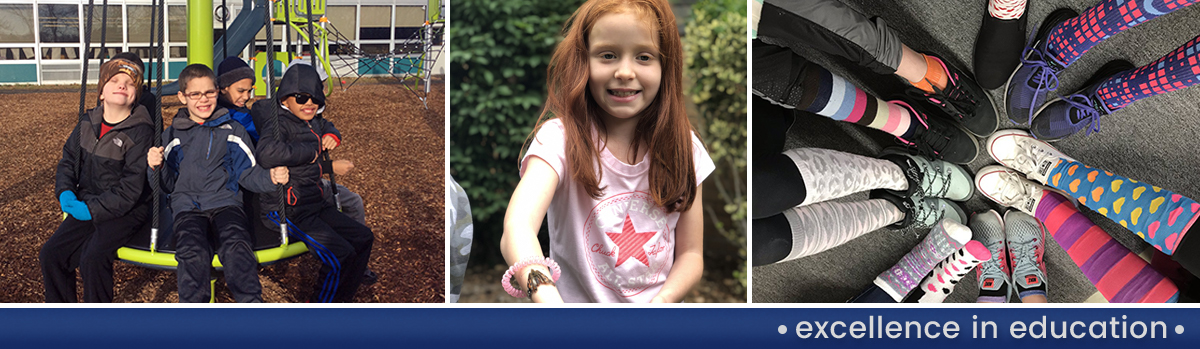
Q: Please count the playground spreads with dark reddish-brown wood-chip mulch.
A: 1